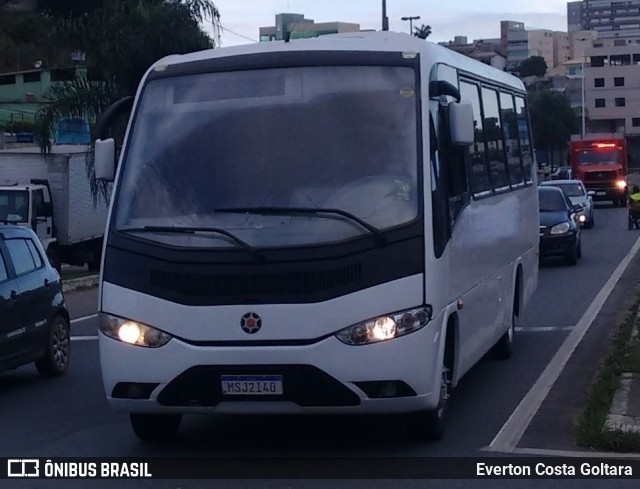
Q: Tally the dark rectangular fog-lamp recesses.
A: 2